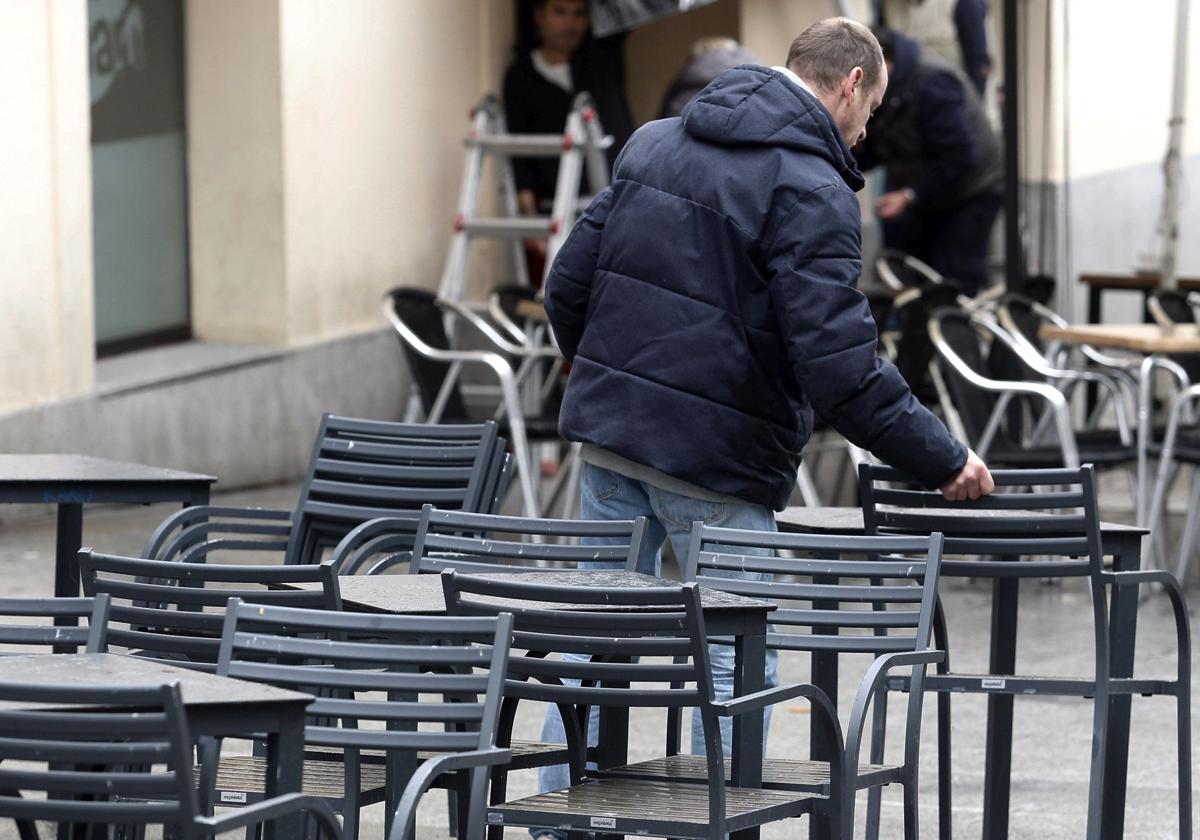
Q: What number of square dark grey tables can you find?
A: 4